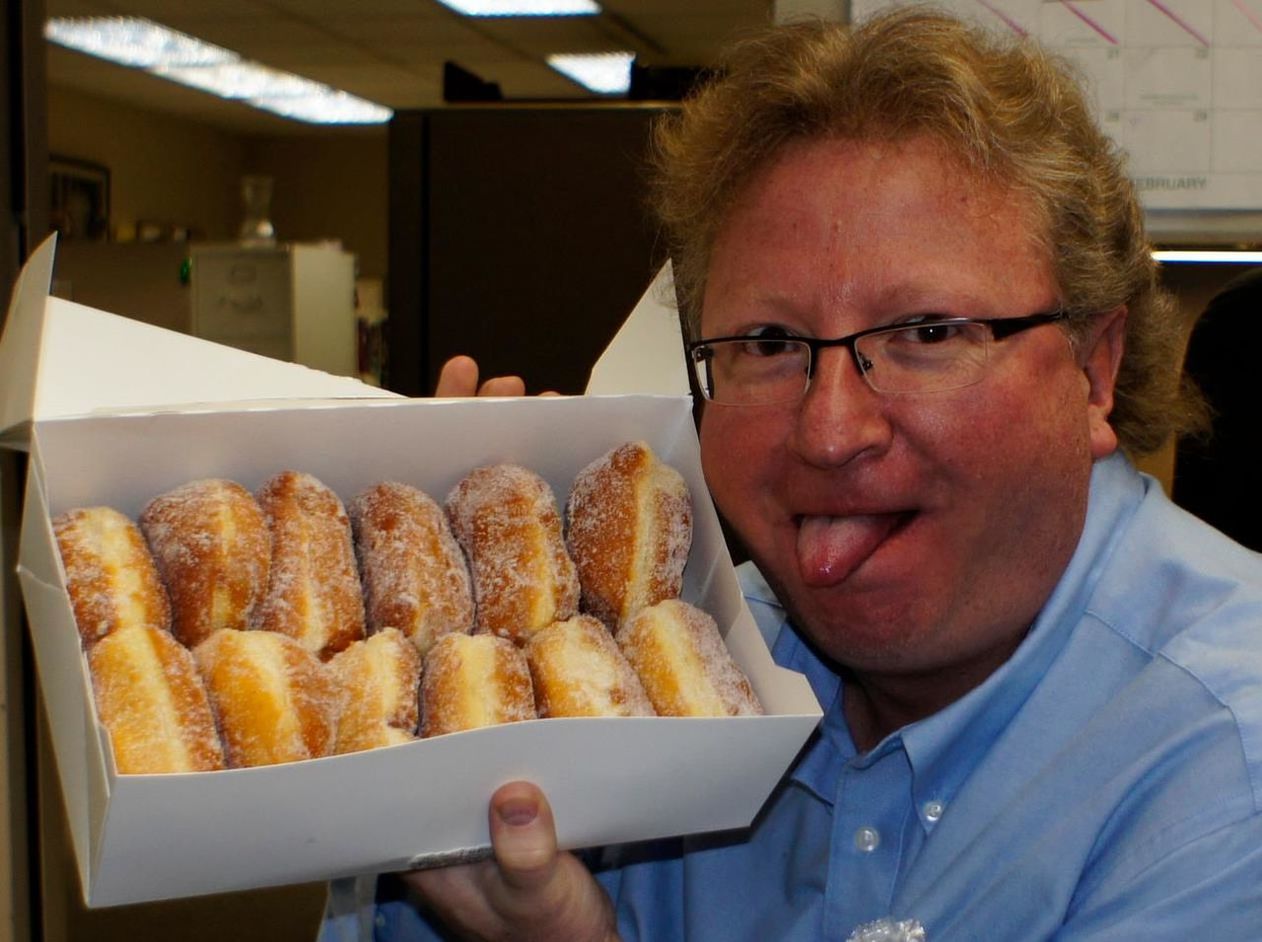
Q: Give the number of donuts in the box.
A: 12